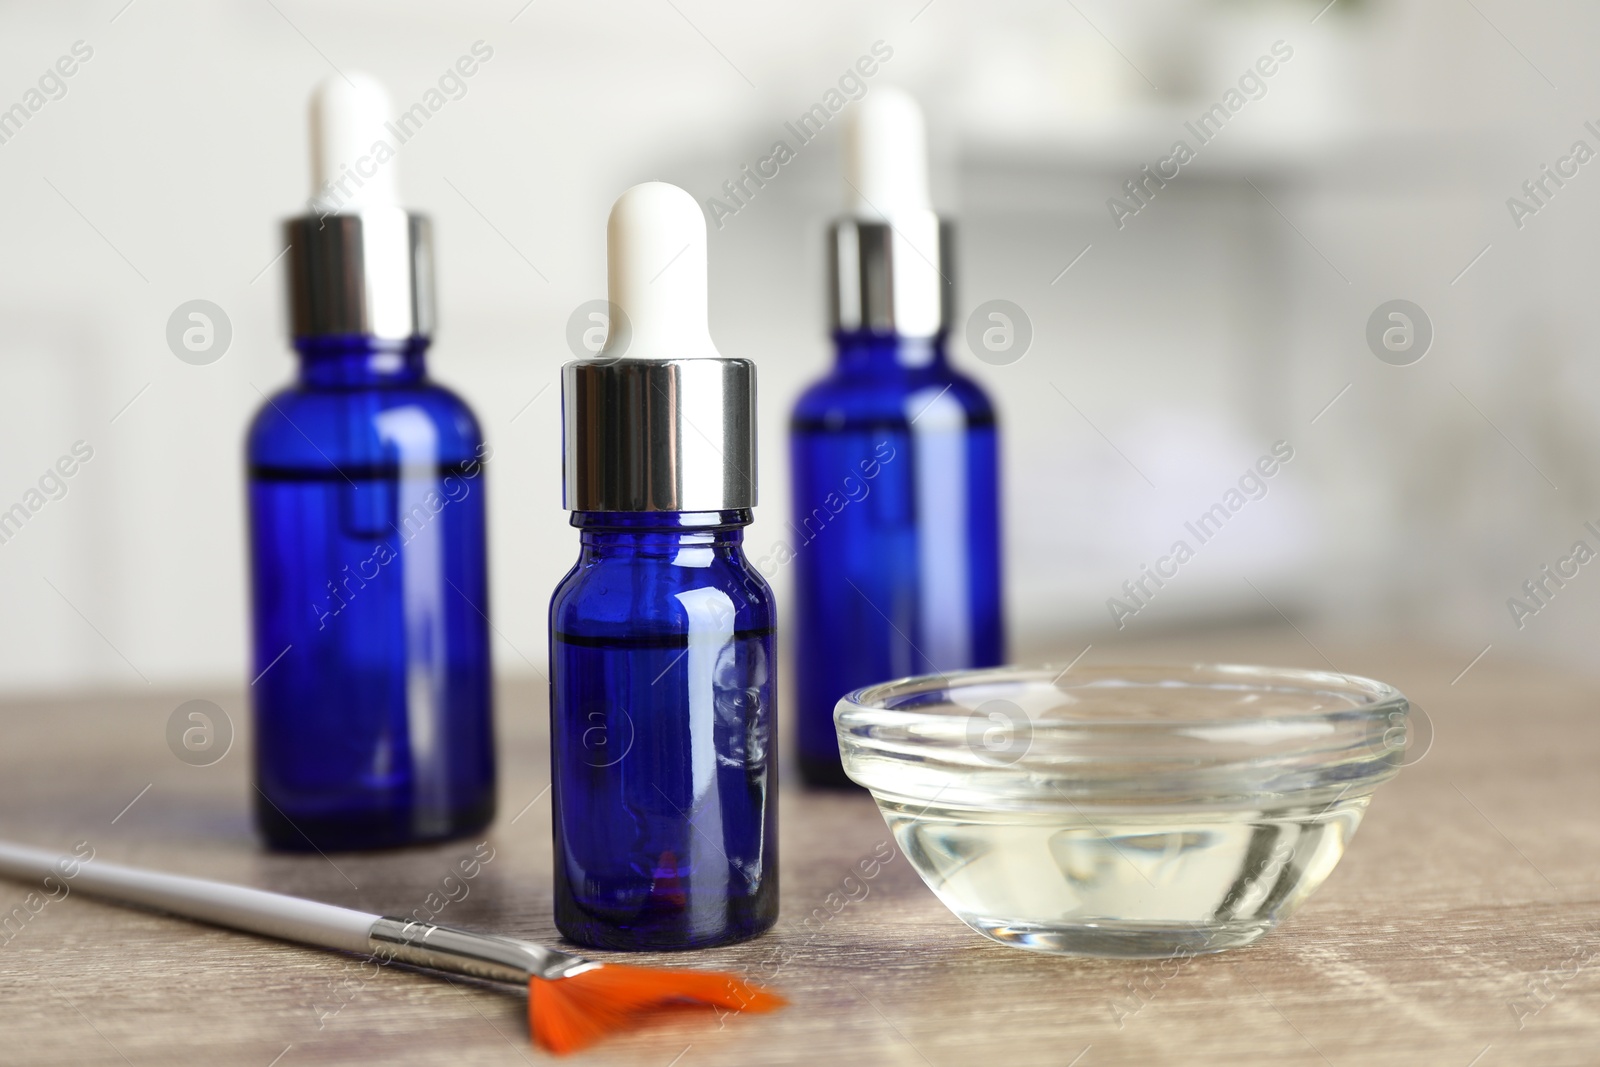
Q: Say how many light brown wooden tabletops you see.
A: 1